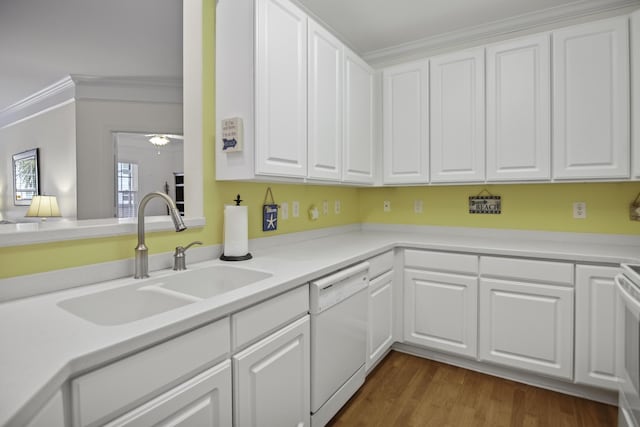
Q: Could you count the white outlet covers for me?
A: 7